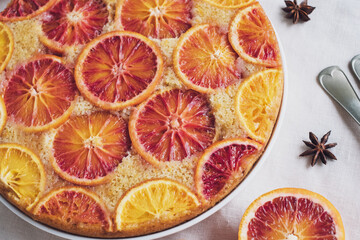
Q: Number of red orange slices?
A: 12